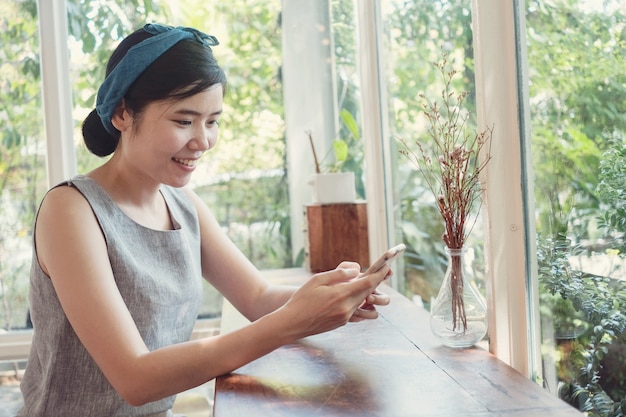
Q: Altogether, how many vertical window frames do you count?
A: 4